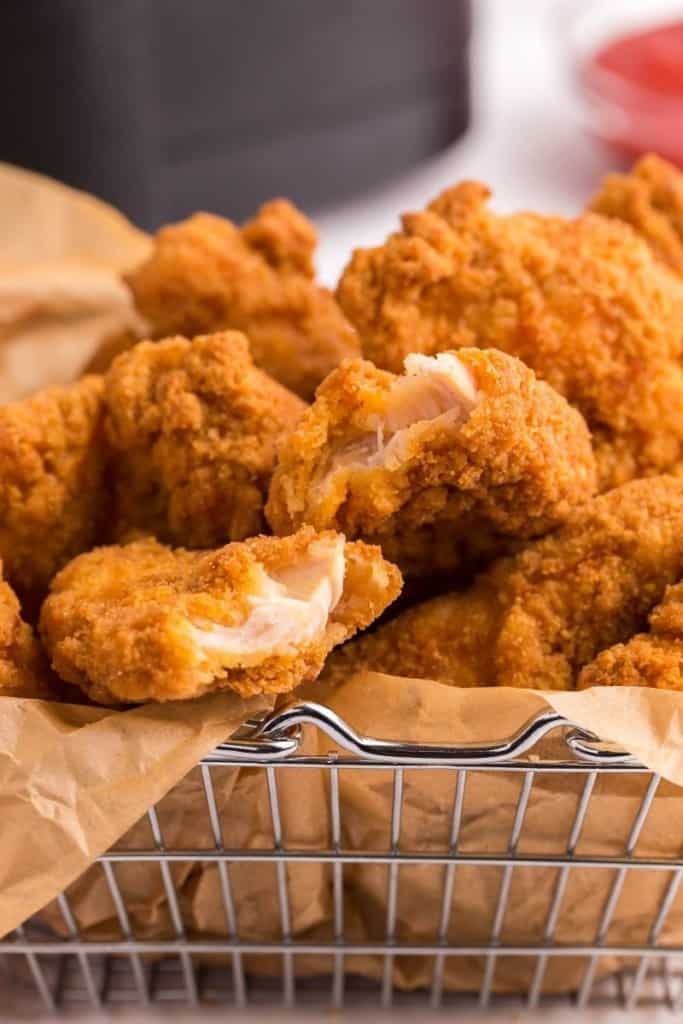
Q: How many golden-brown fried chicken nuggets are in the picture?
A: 10